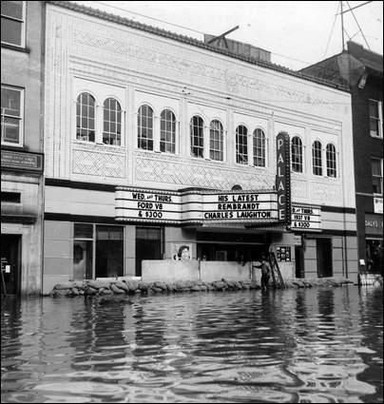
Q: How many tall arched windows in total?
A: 11